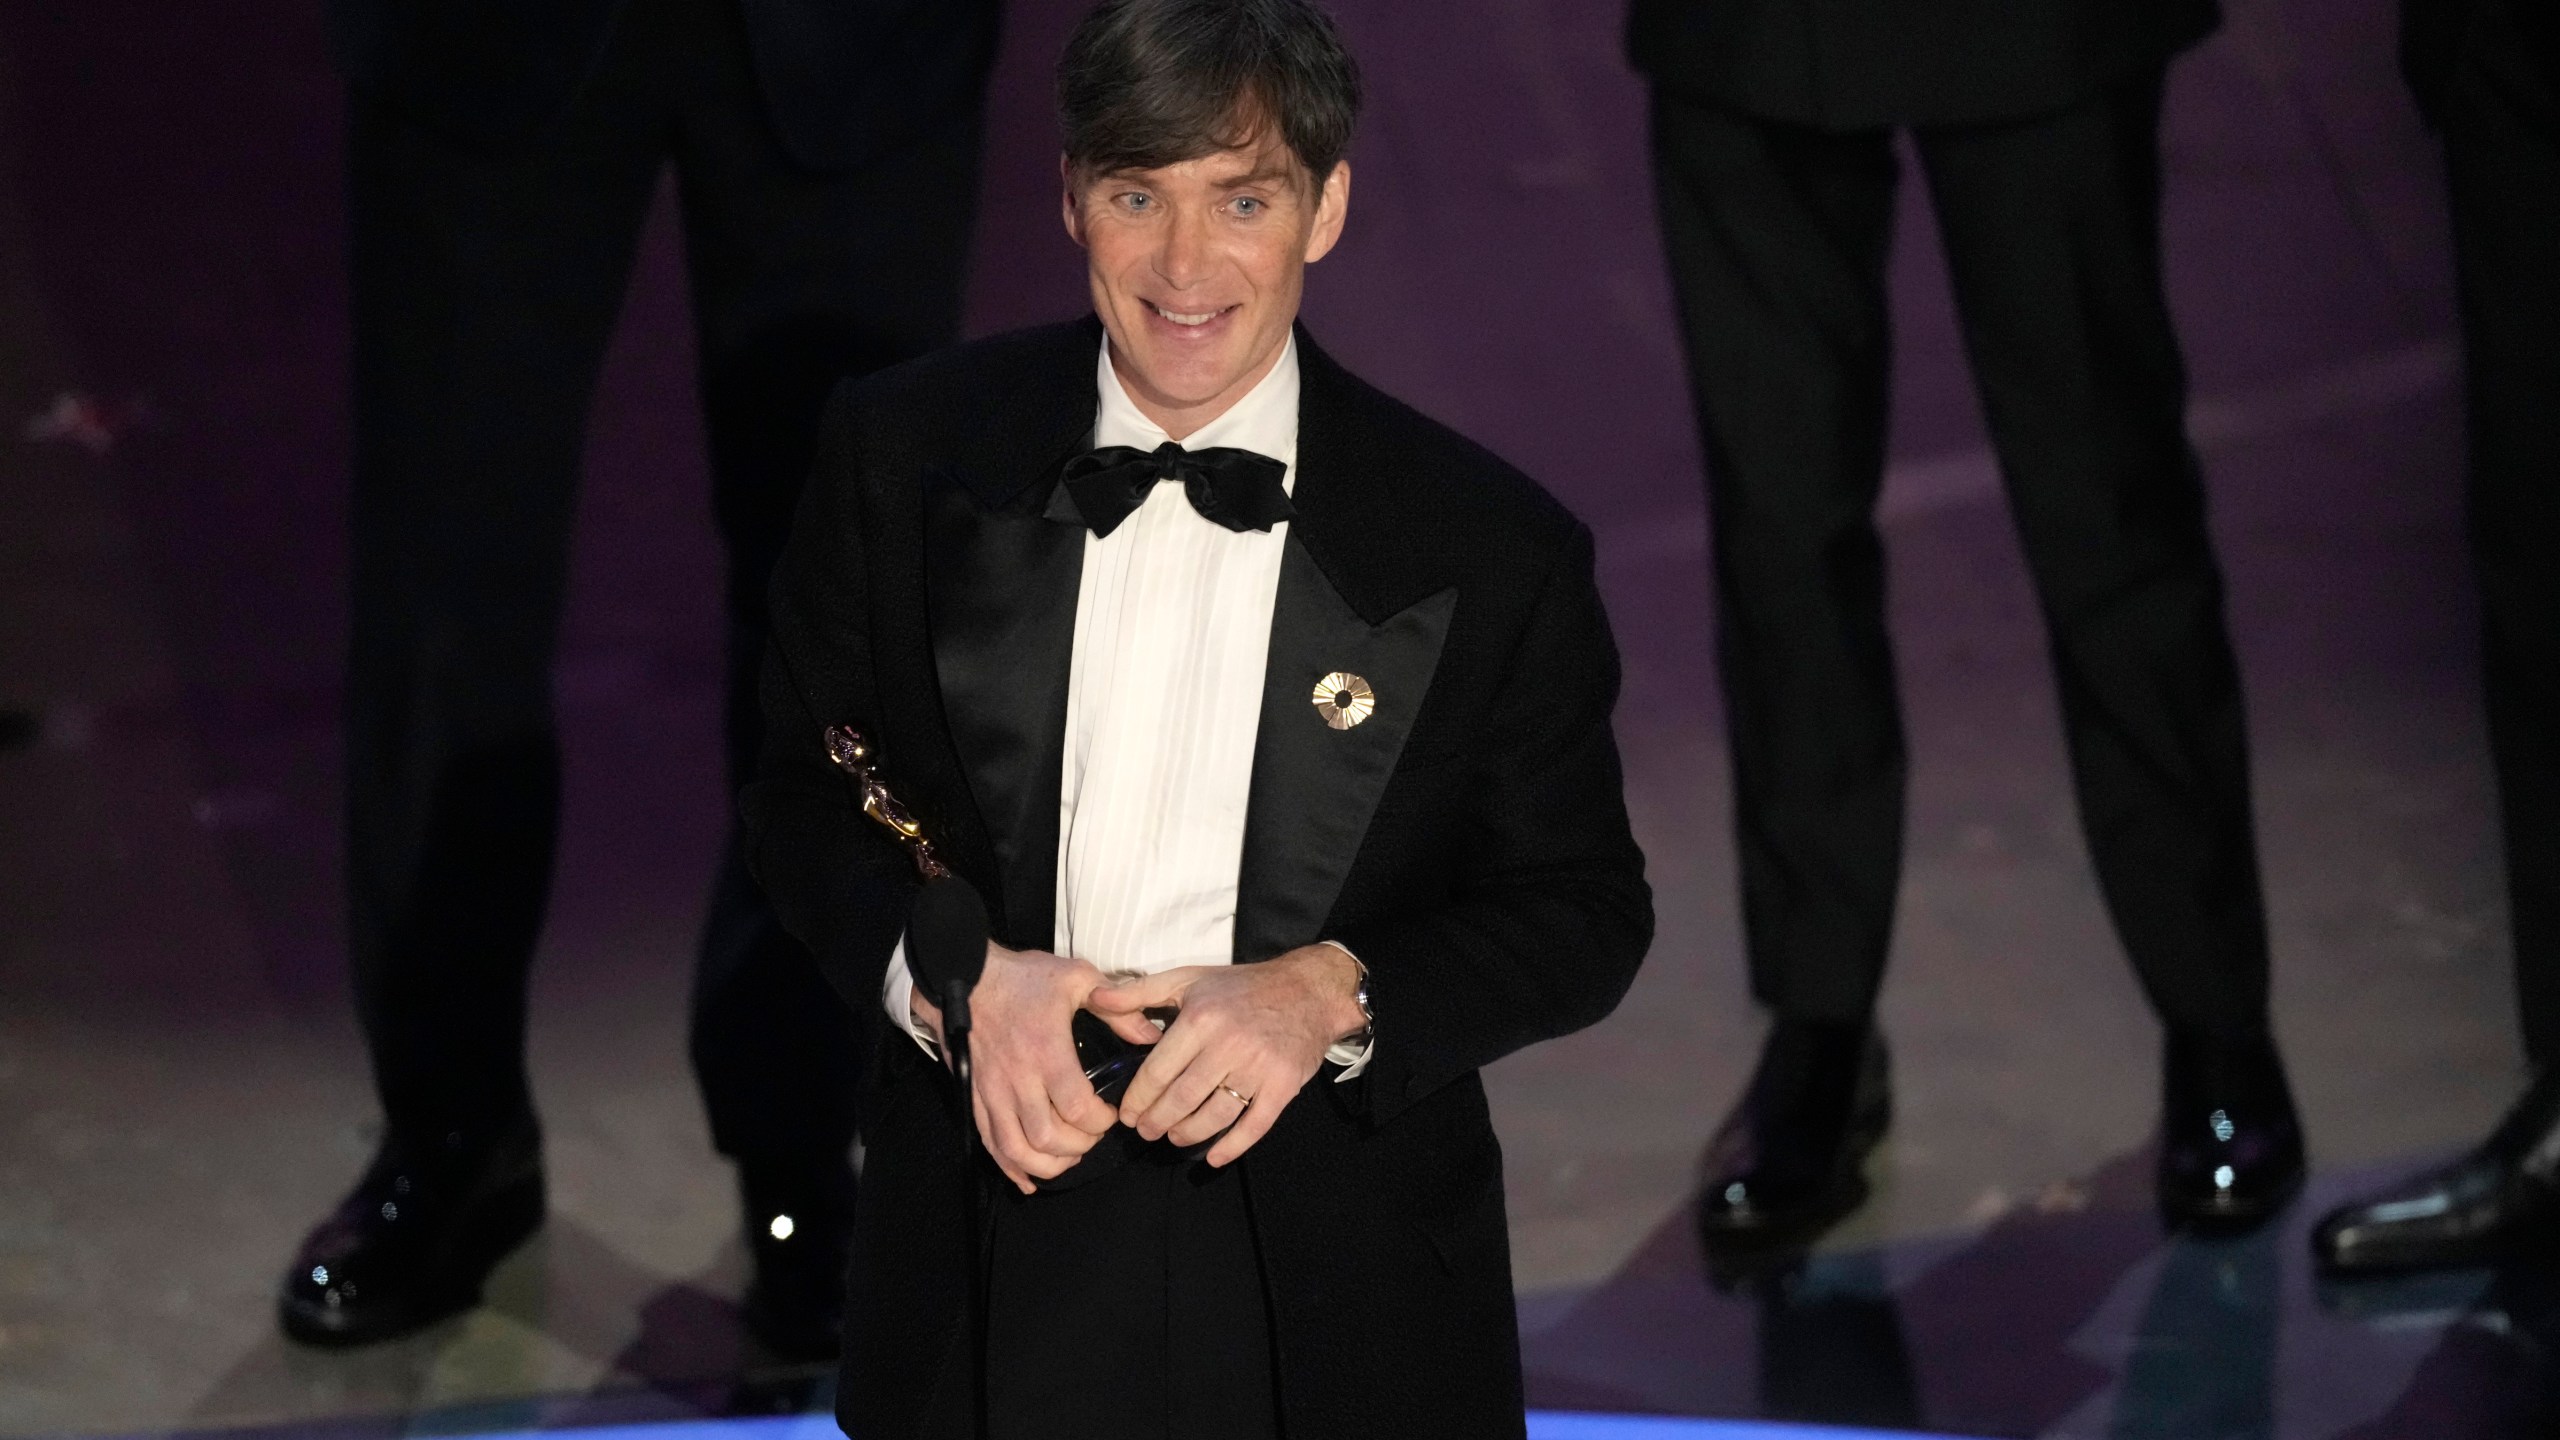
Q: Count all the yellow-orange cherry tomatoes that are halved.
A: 0